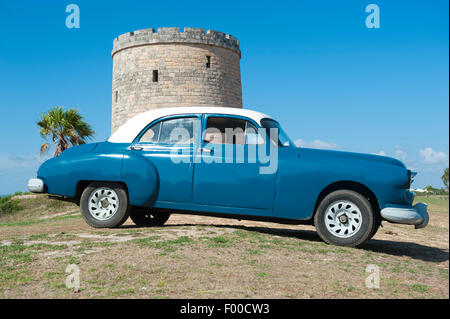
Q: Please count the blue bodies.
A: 1